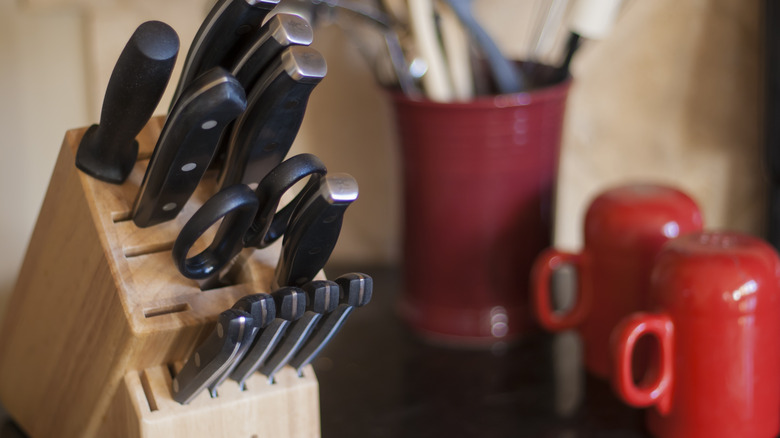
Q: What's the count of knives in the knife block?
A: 10